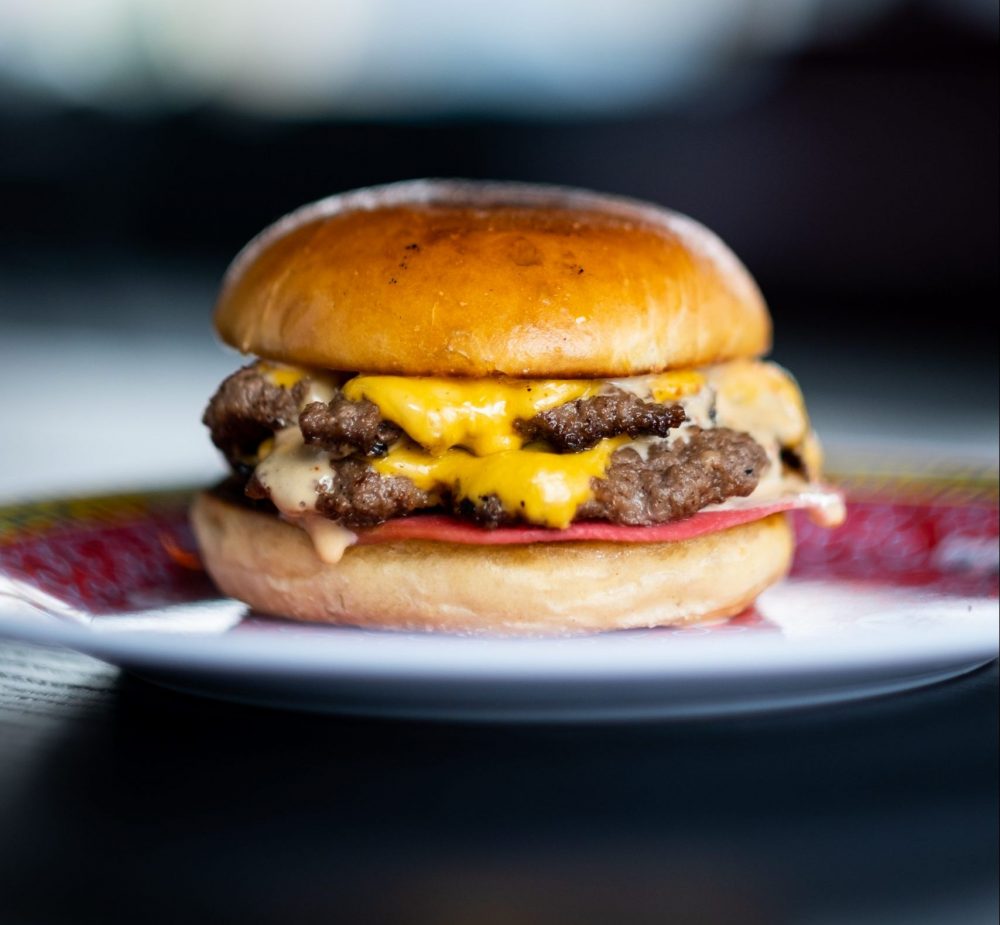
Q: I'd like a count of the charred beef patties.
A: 2